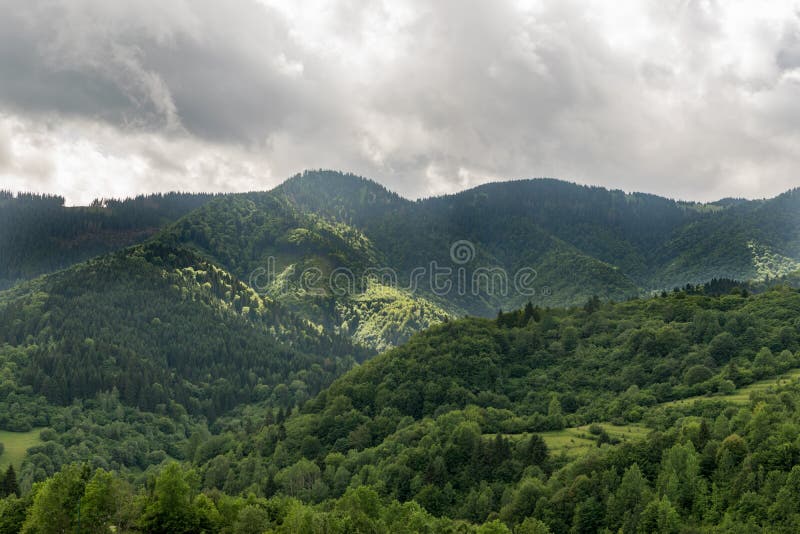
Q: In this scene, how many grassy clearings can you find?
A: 3